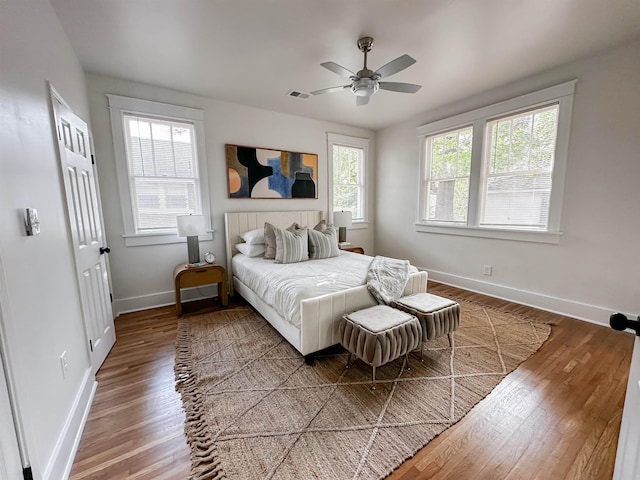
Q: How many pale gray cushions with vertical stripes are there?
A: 2